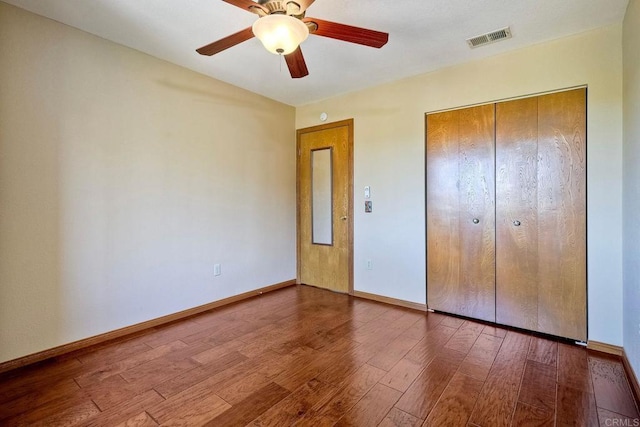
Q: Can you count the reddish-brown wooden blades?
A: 5